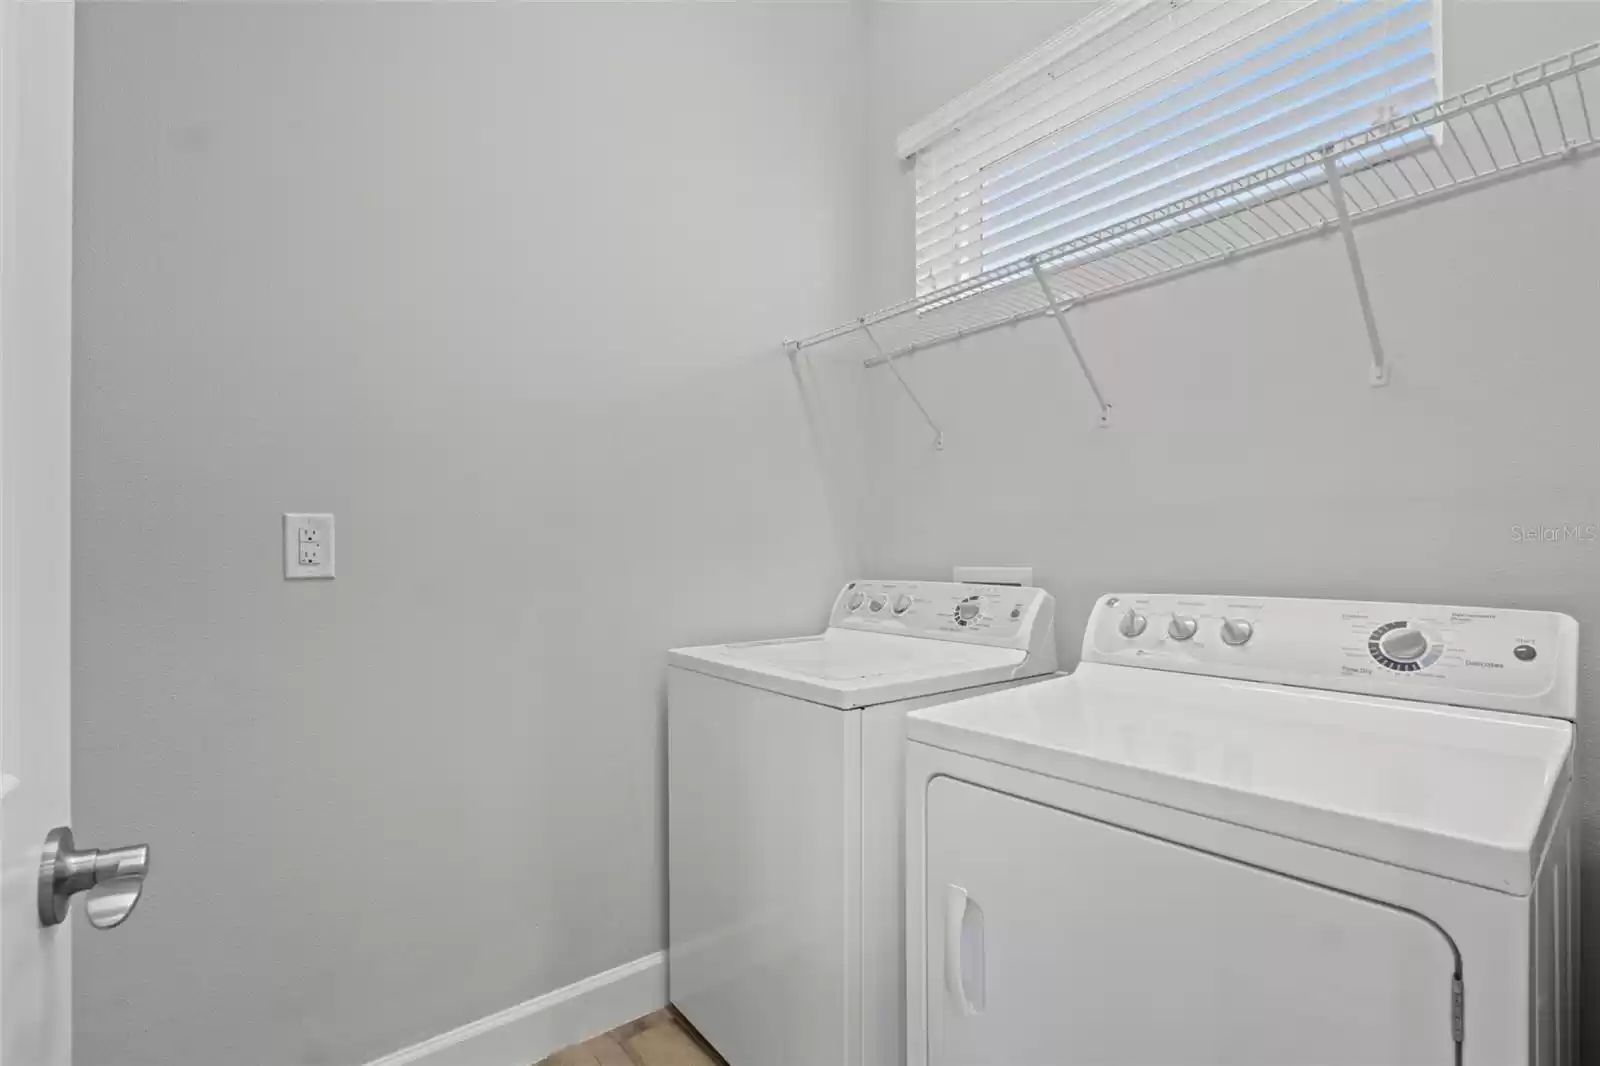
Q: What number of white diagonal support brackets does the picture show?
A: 3